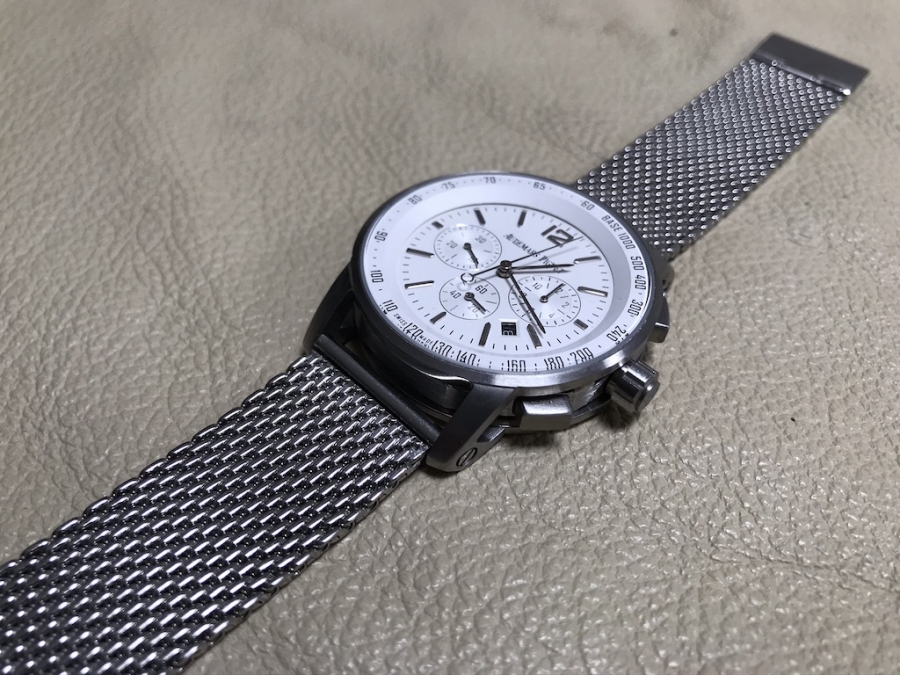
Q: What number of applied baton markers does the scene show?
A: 11